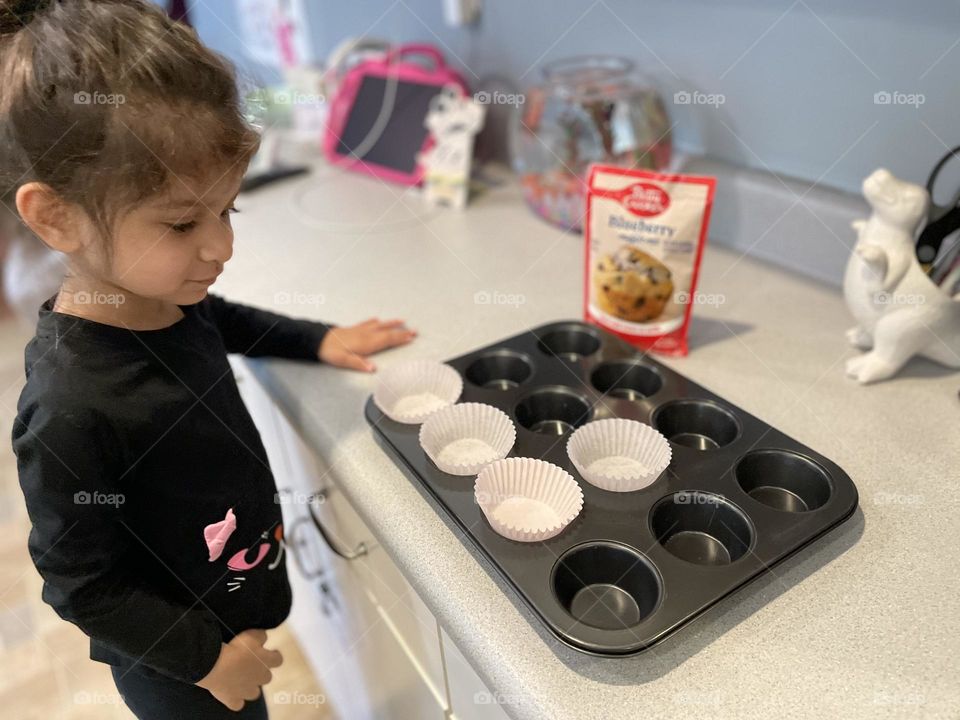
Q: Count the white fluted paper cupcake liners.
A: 4